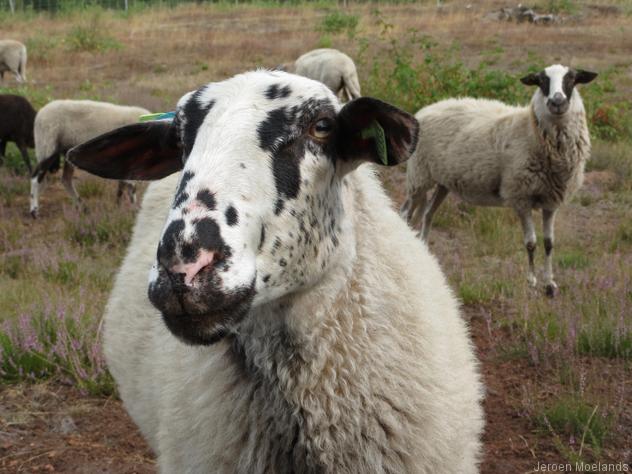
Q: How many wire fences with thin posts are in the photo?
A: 1